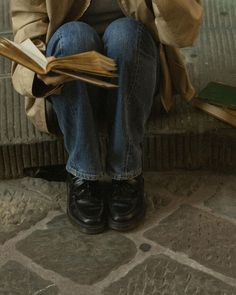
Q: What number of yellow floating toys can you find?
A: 0